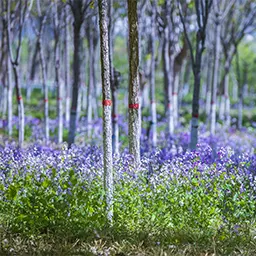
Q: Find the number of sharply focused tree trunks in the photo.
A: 2